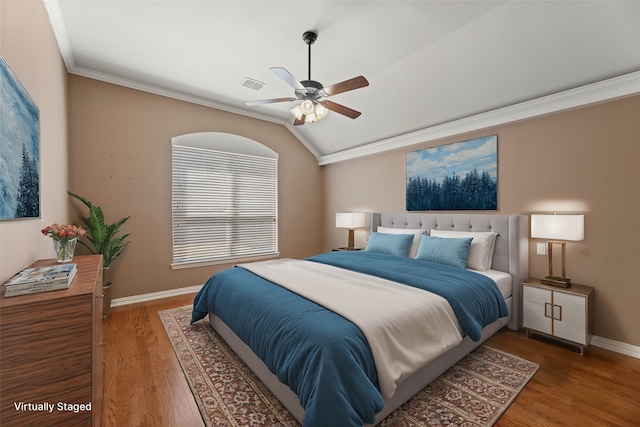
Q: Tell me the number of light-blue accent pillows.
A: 2